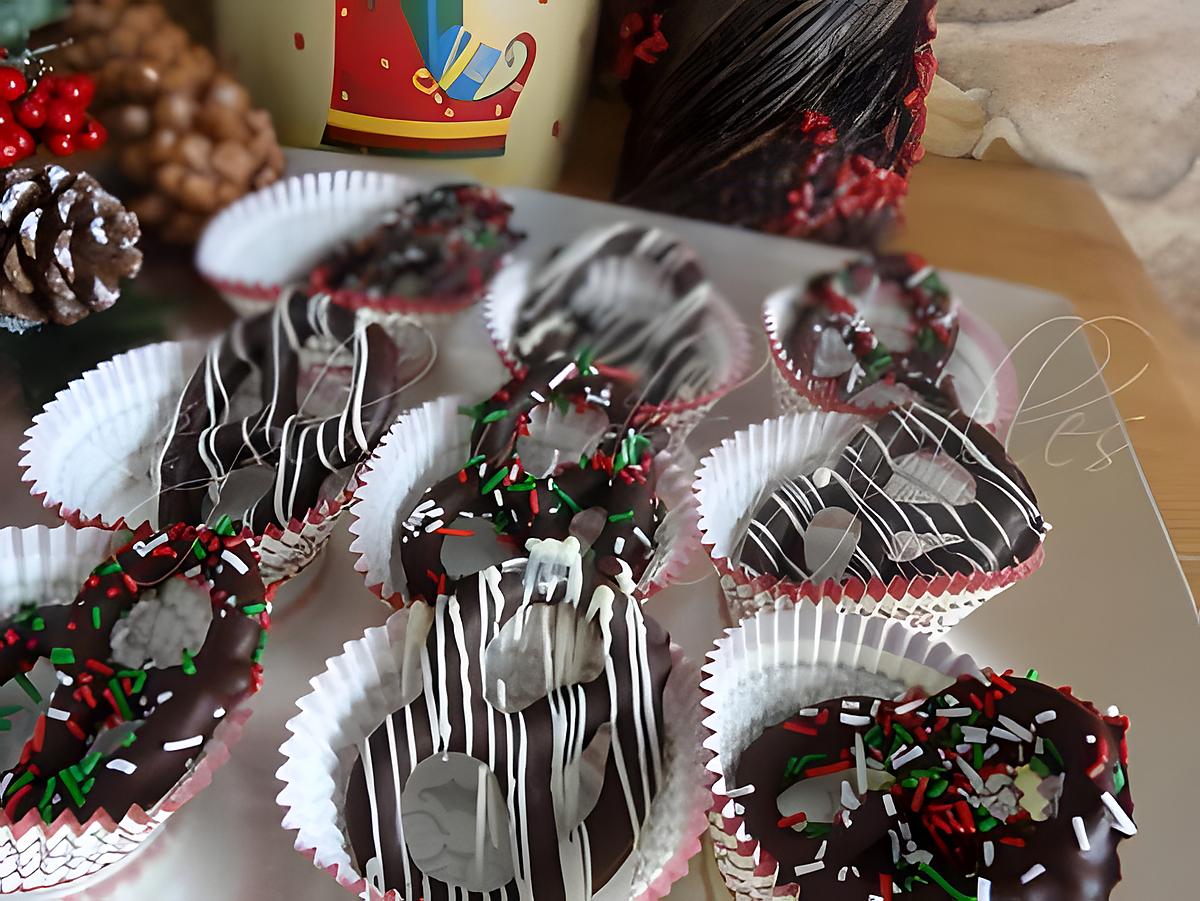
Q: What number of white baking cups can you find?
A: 9